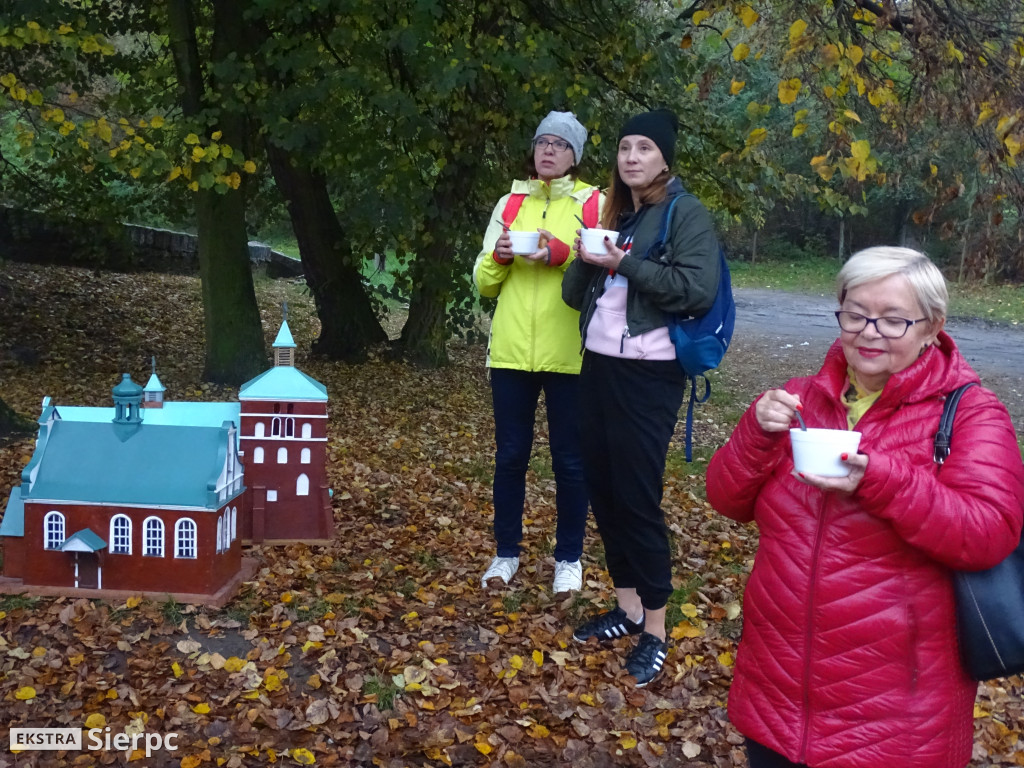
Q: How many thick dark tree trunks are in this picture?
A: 3